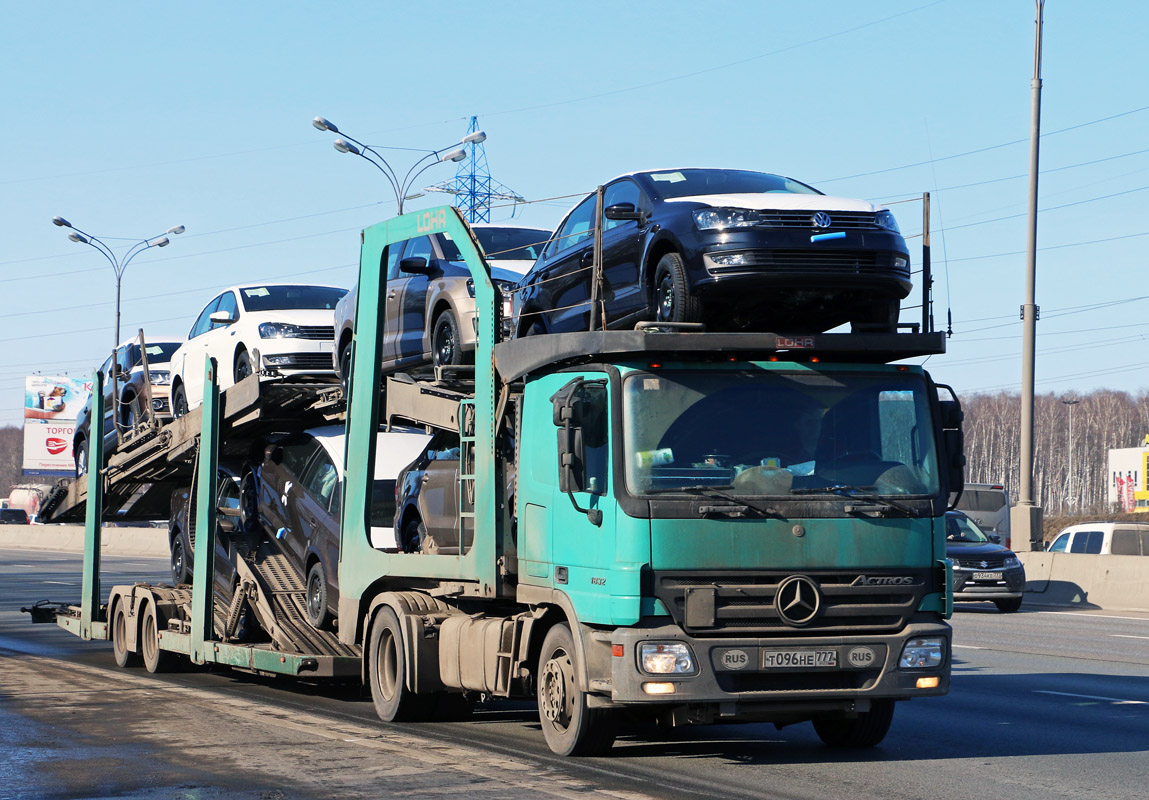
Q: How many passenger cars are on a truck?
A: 7